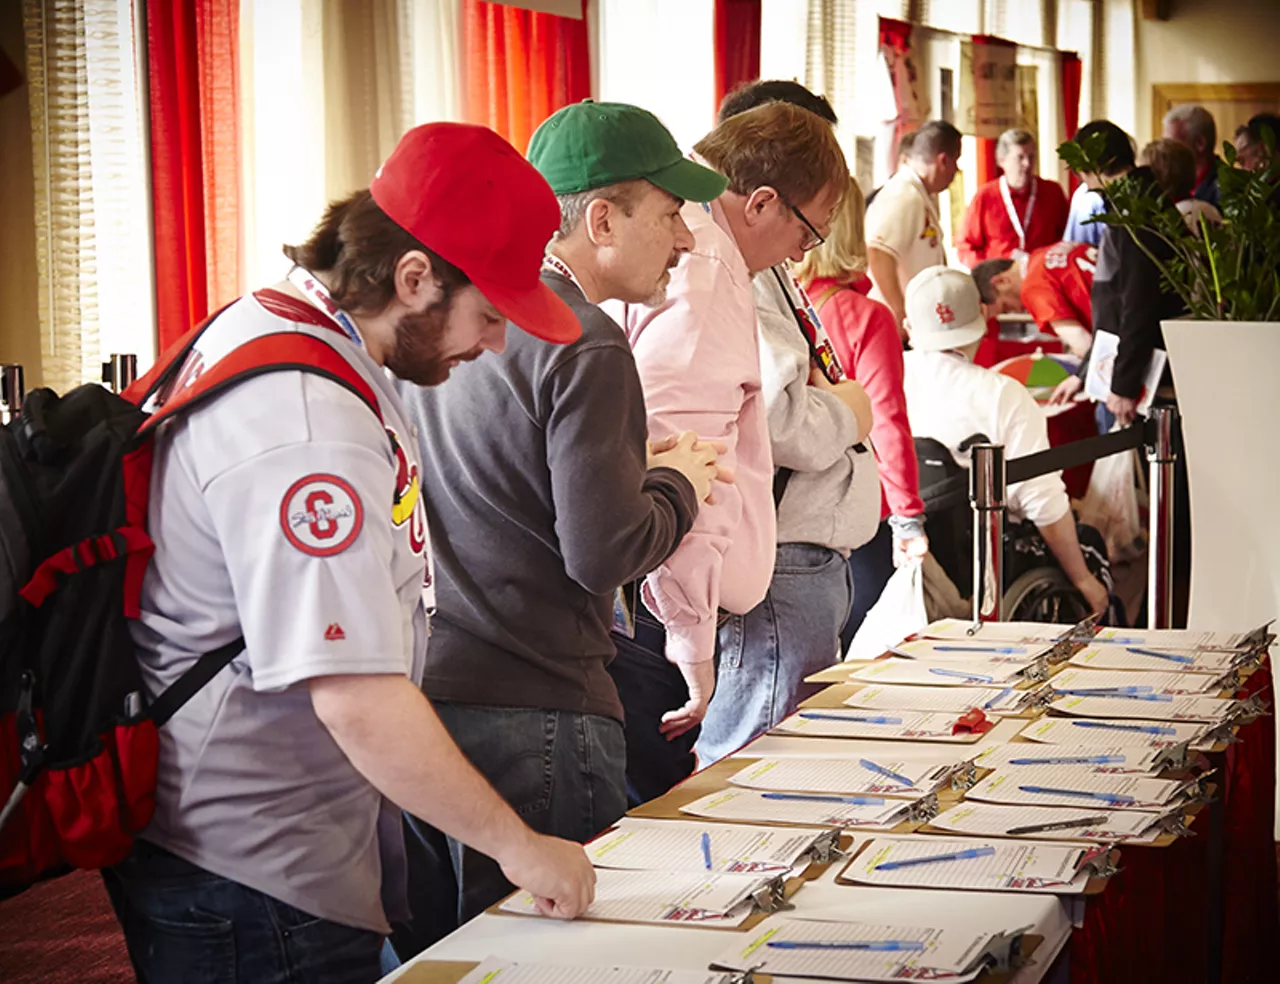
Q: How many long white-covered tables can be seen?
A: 1